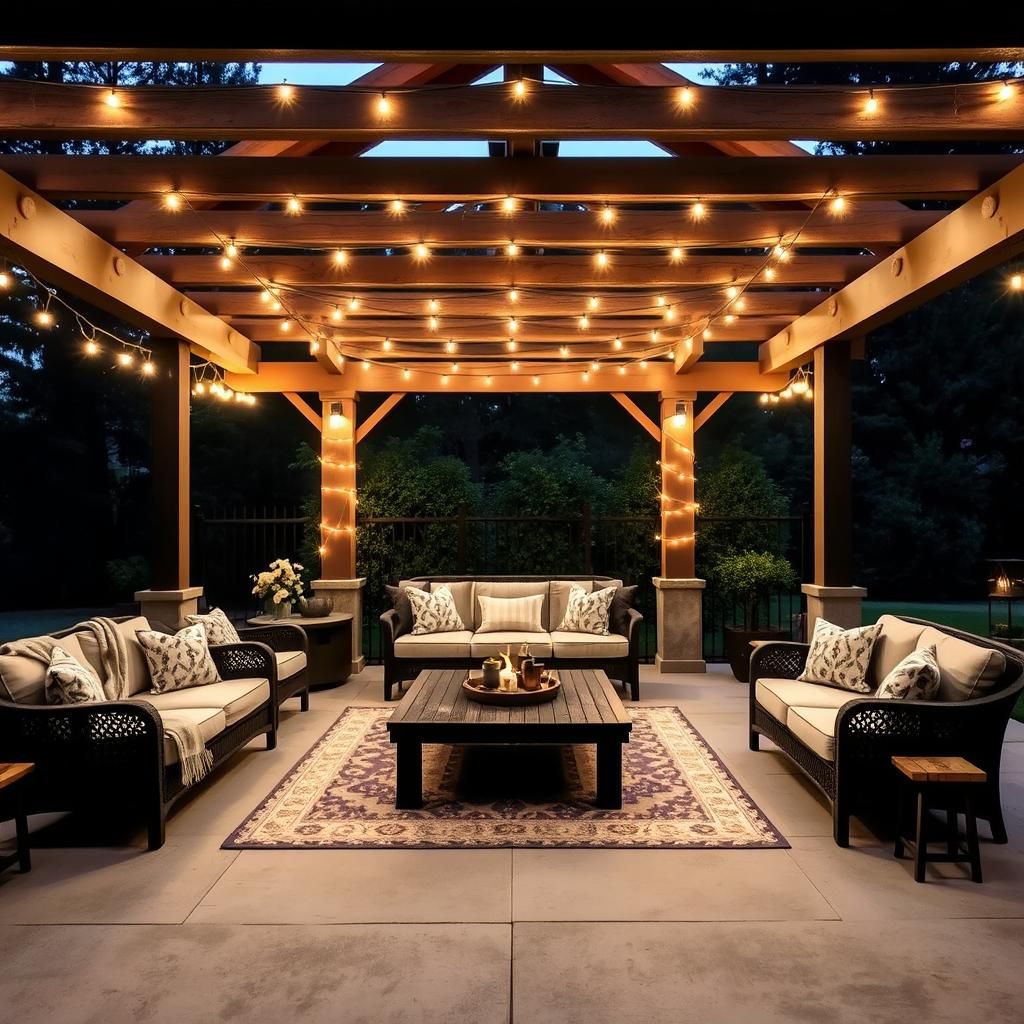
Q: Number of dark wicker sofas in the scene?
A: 3